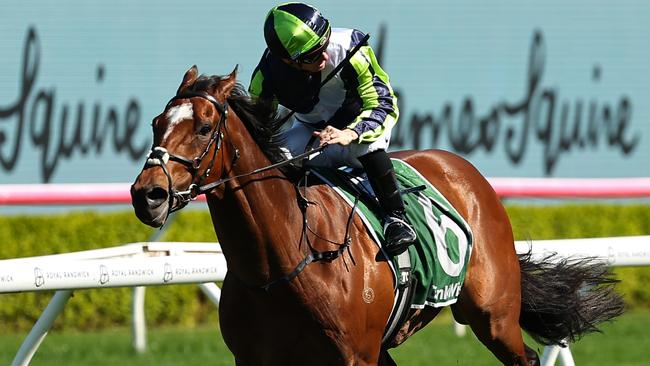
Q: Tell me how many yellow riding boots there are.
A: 0